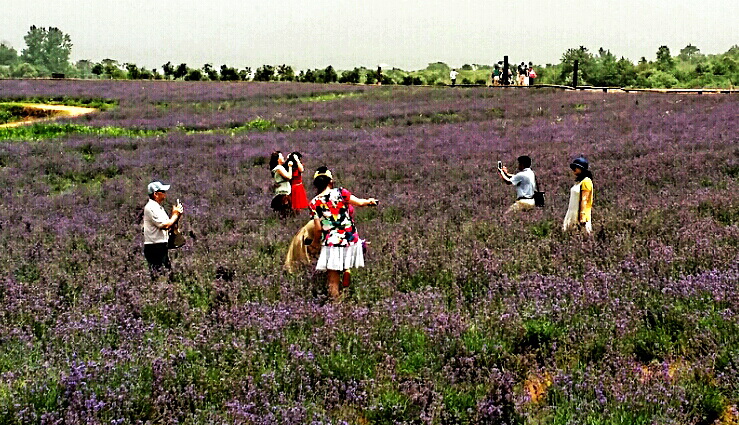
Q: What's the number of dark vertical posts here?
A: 2